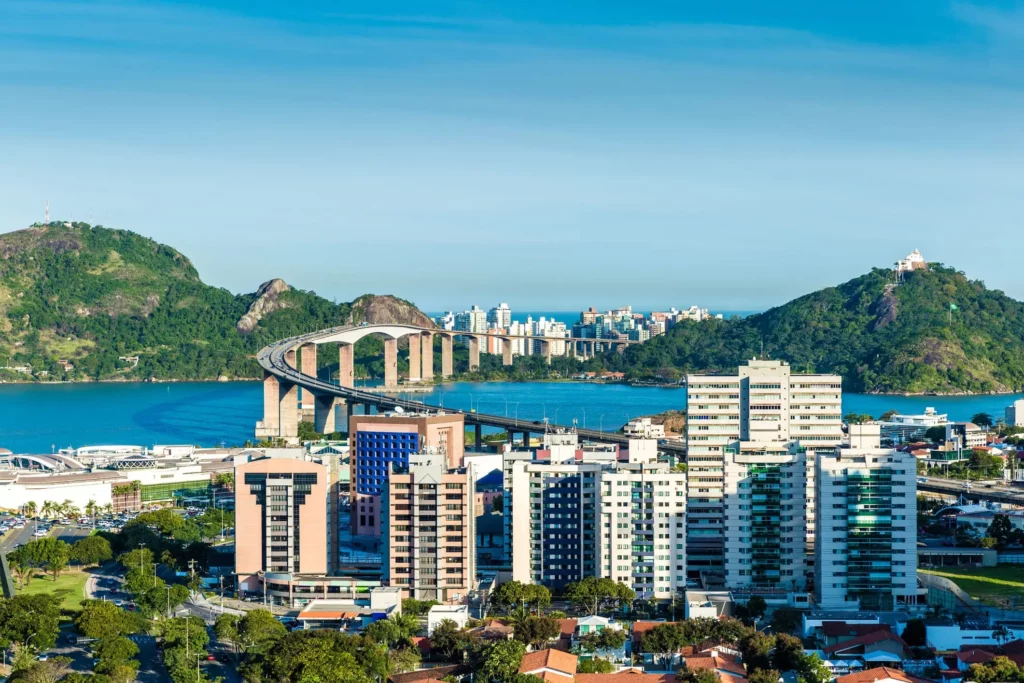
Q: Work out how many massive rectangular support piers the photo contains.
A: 13